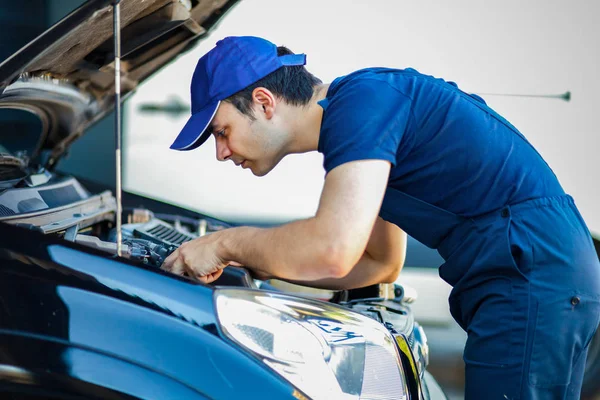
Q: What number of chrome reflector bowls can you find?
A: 2